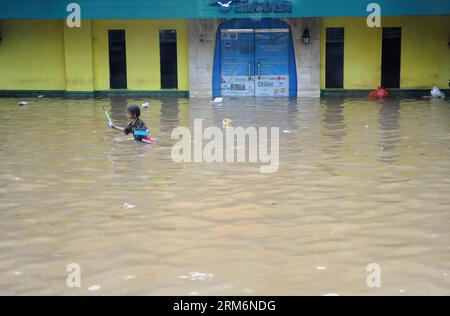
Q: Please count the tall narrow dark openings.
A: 4